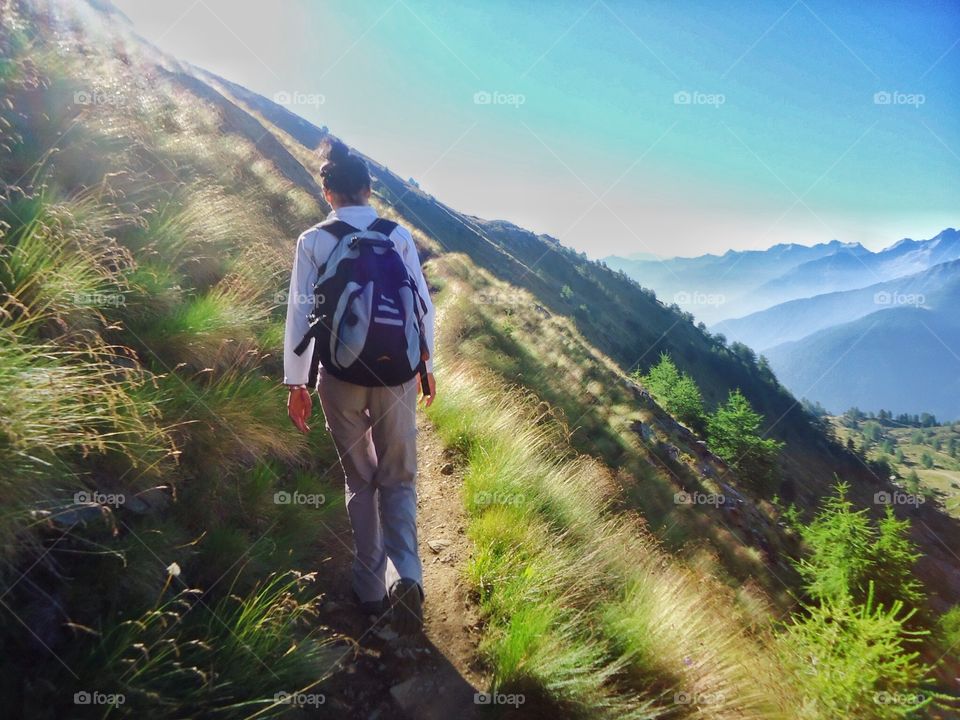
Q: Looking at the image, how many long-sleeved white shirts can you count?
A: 1